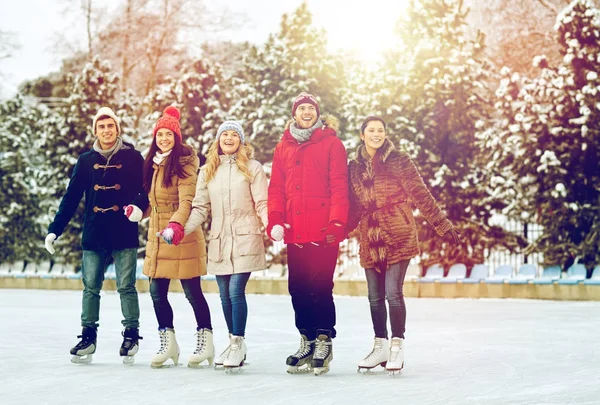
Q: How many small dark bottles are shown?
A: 0